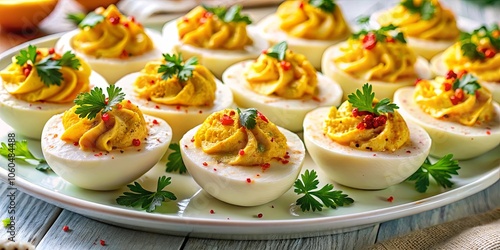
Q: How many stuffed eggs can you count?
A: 13